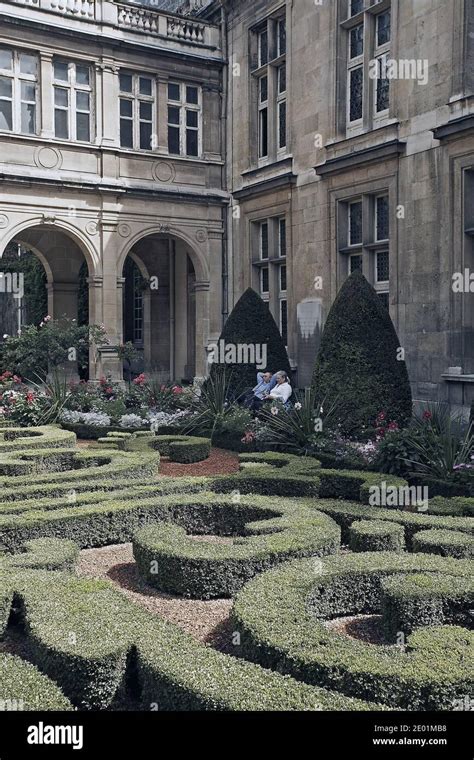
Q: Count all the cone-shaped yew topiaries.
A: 2